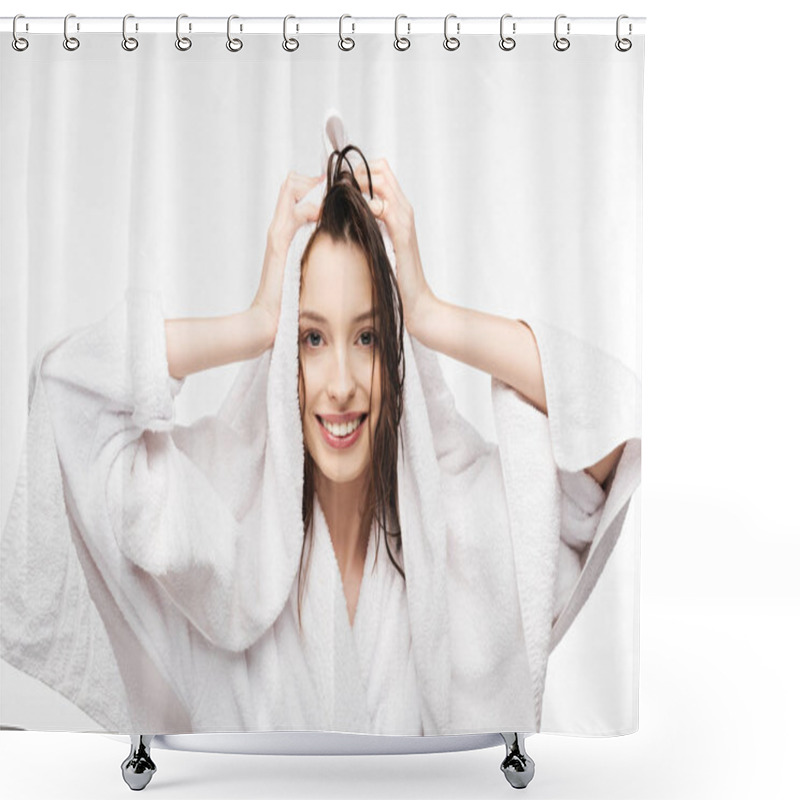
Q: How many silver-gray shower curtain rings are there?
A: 12